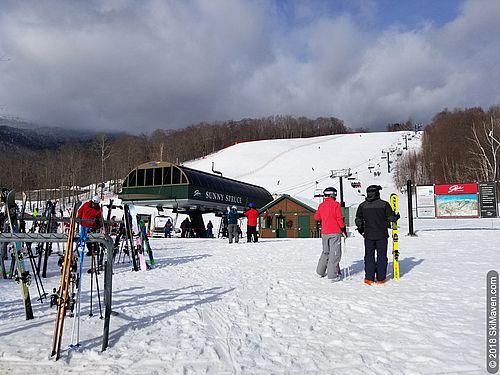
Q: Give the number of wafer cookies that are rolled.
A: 0